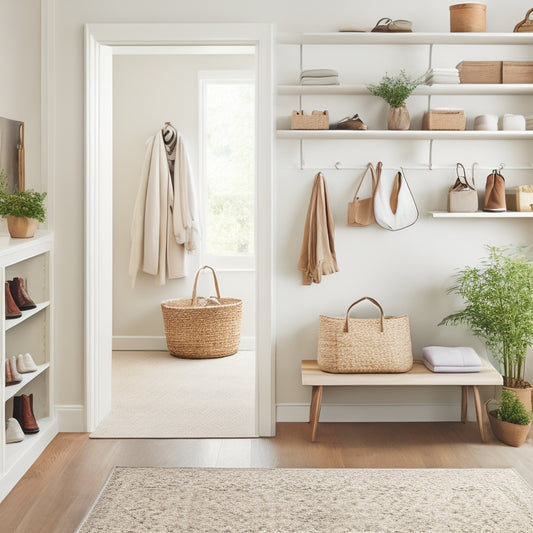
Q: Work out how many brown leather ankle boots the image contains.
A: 3